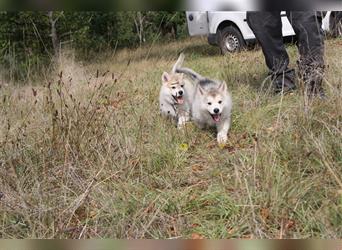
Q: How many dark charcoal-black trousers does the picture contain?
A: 1